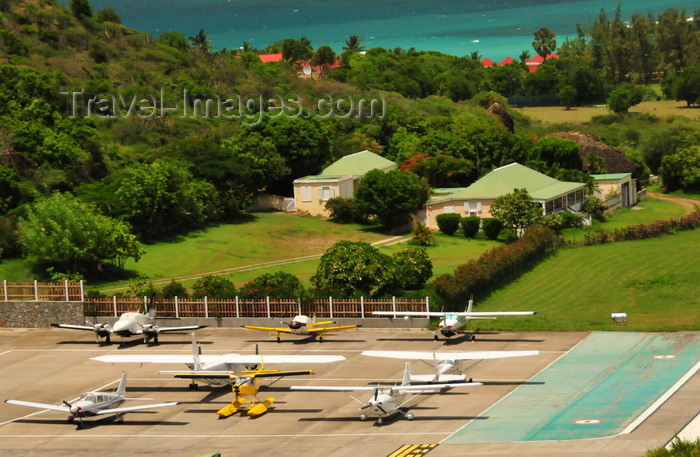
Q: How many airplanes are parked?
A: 8